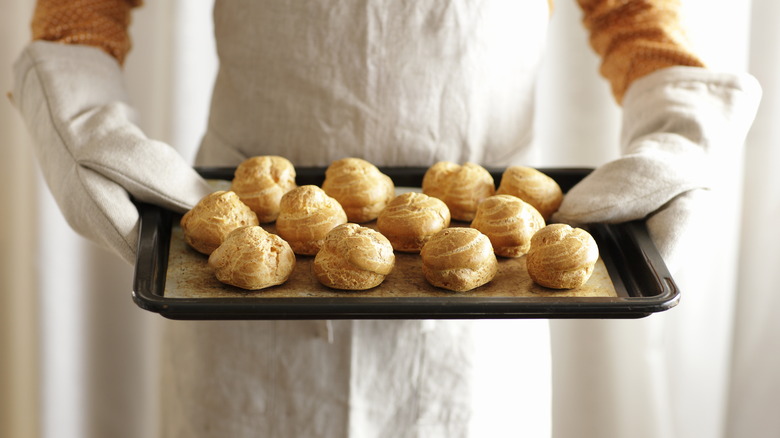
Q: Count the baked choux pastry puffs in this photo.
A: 12